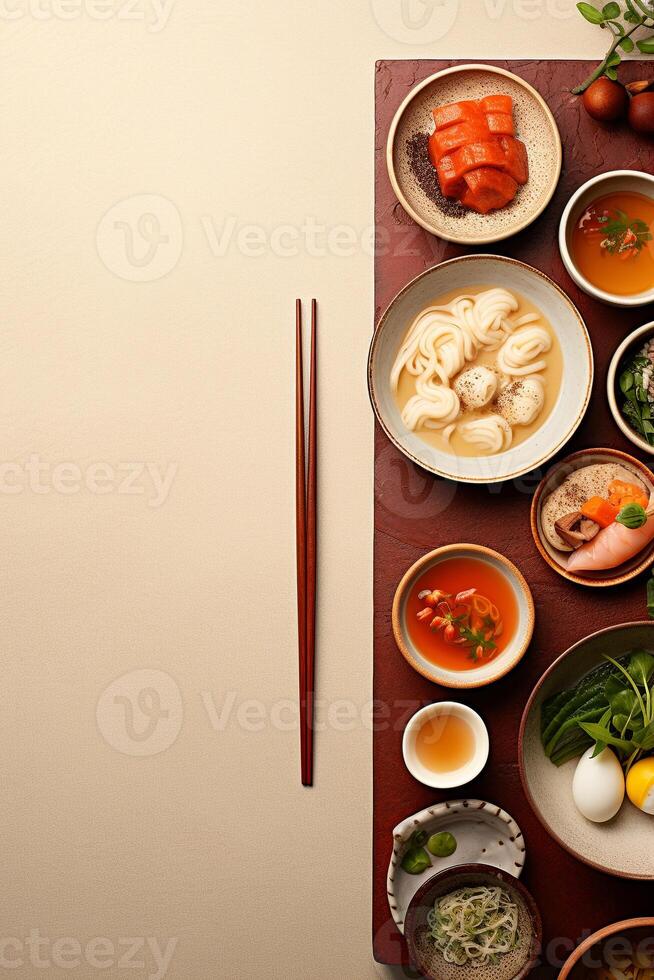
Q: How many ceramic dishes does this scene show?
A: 11